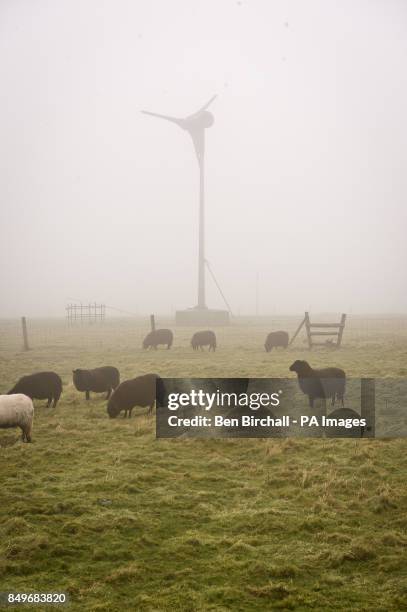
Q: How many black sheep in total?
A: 7